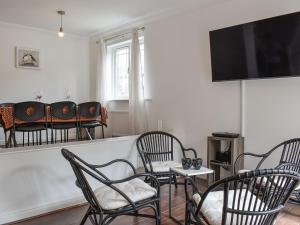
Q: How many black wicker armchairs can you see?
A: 4